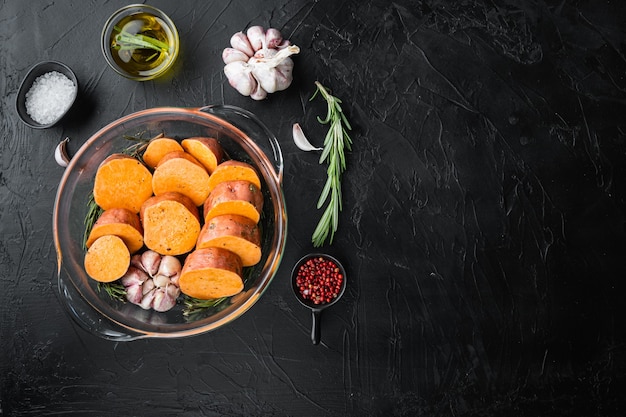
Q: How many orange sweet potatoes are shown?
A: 11